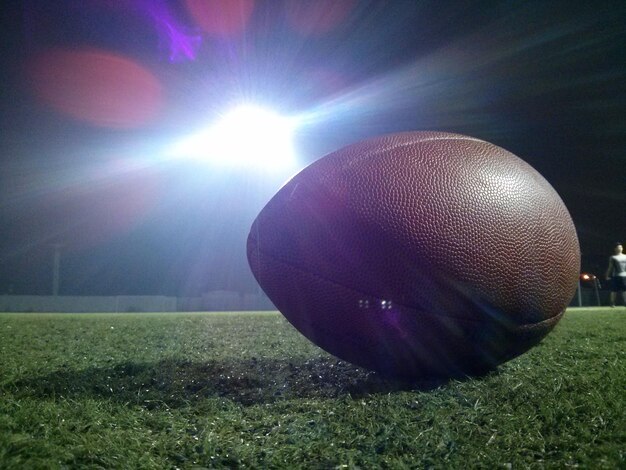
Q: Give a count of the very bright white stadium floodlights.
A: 1